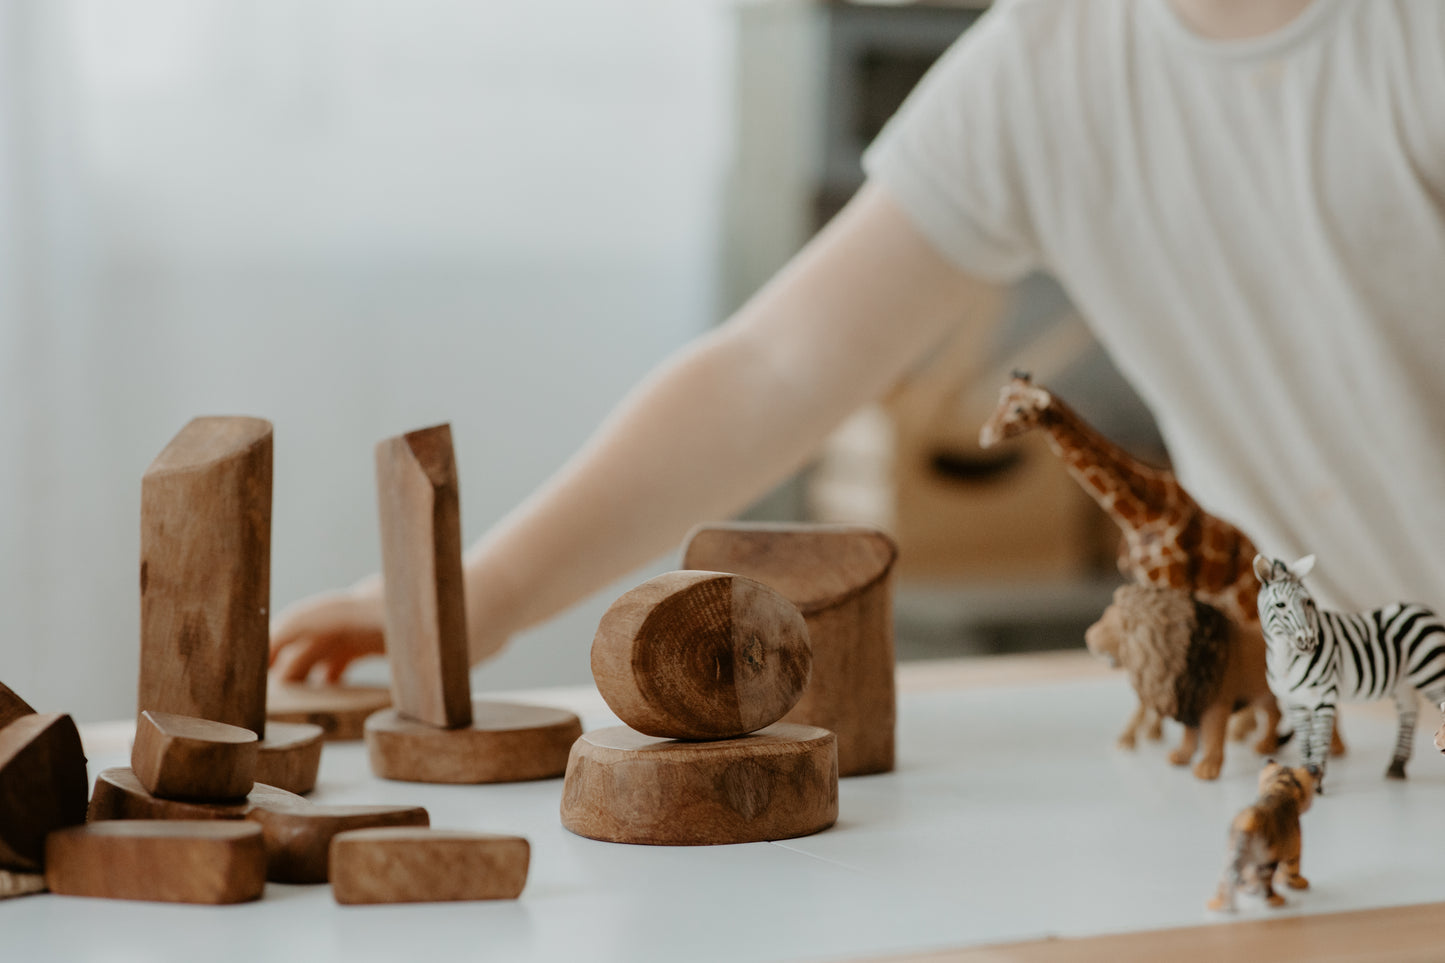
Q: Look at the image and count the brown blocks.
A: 15